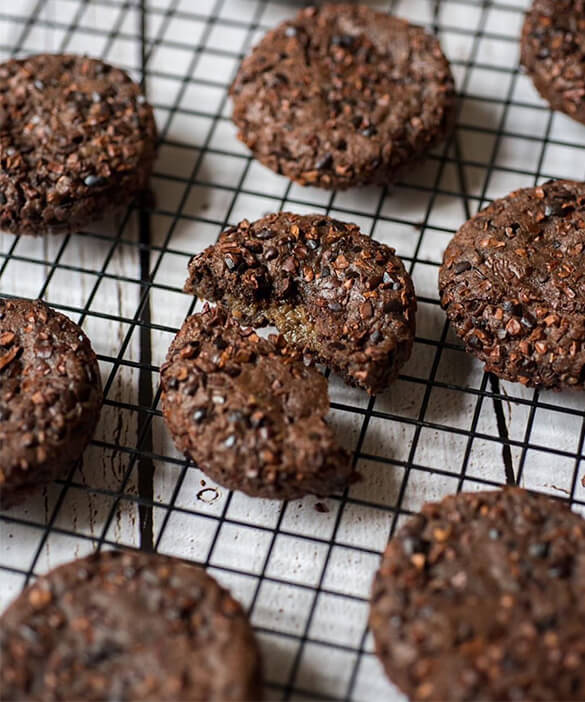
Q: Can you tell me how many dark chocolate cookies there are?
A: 8